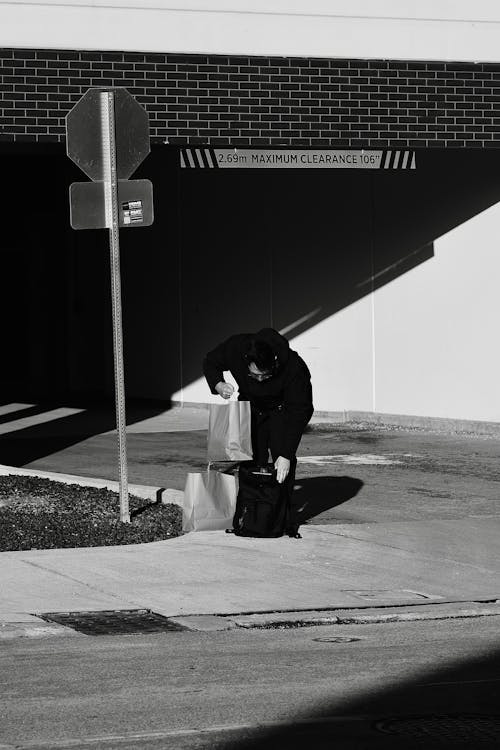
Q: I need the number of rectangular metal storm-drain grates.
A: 1